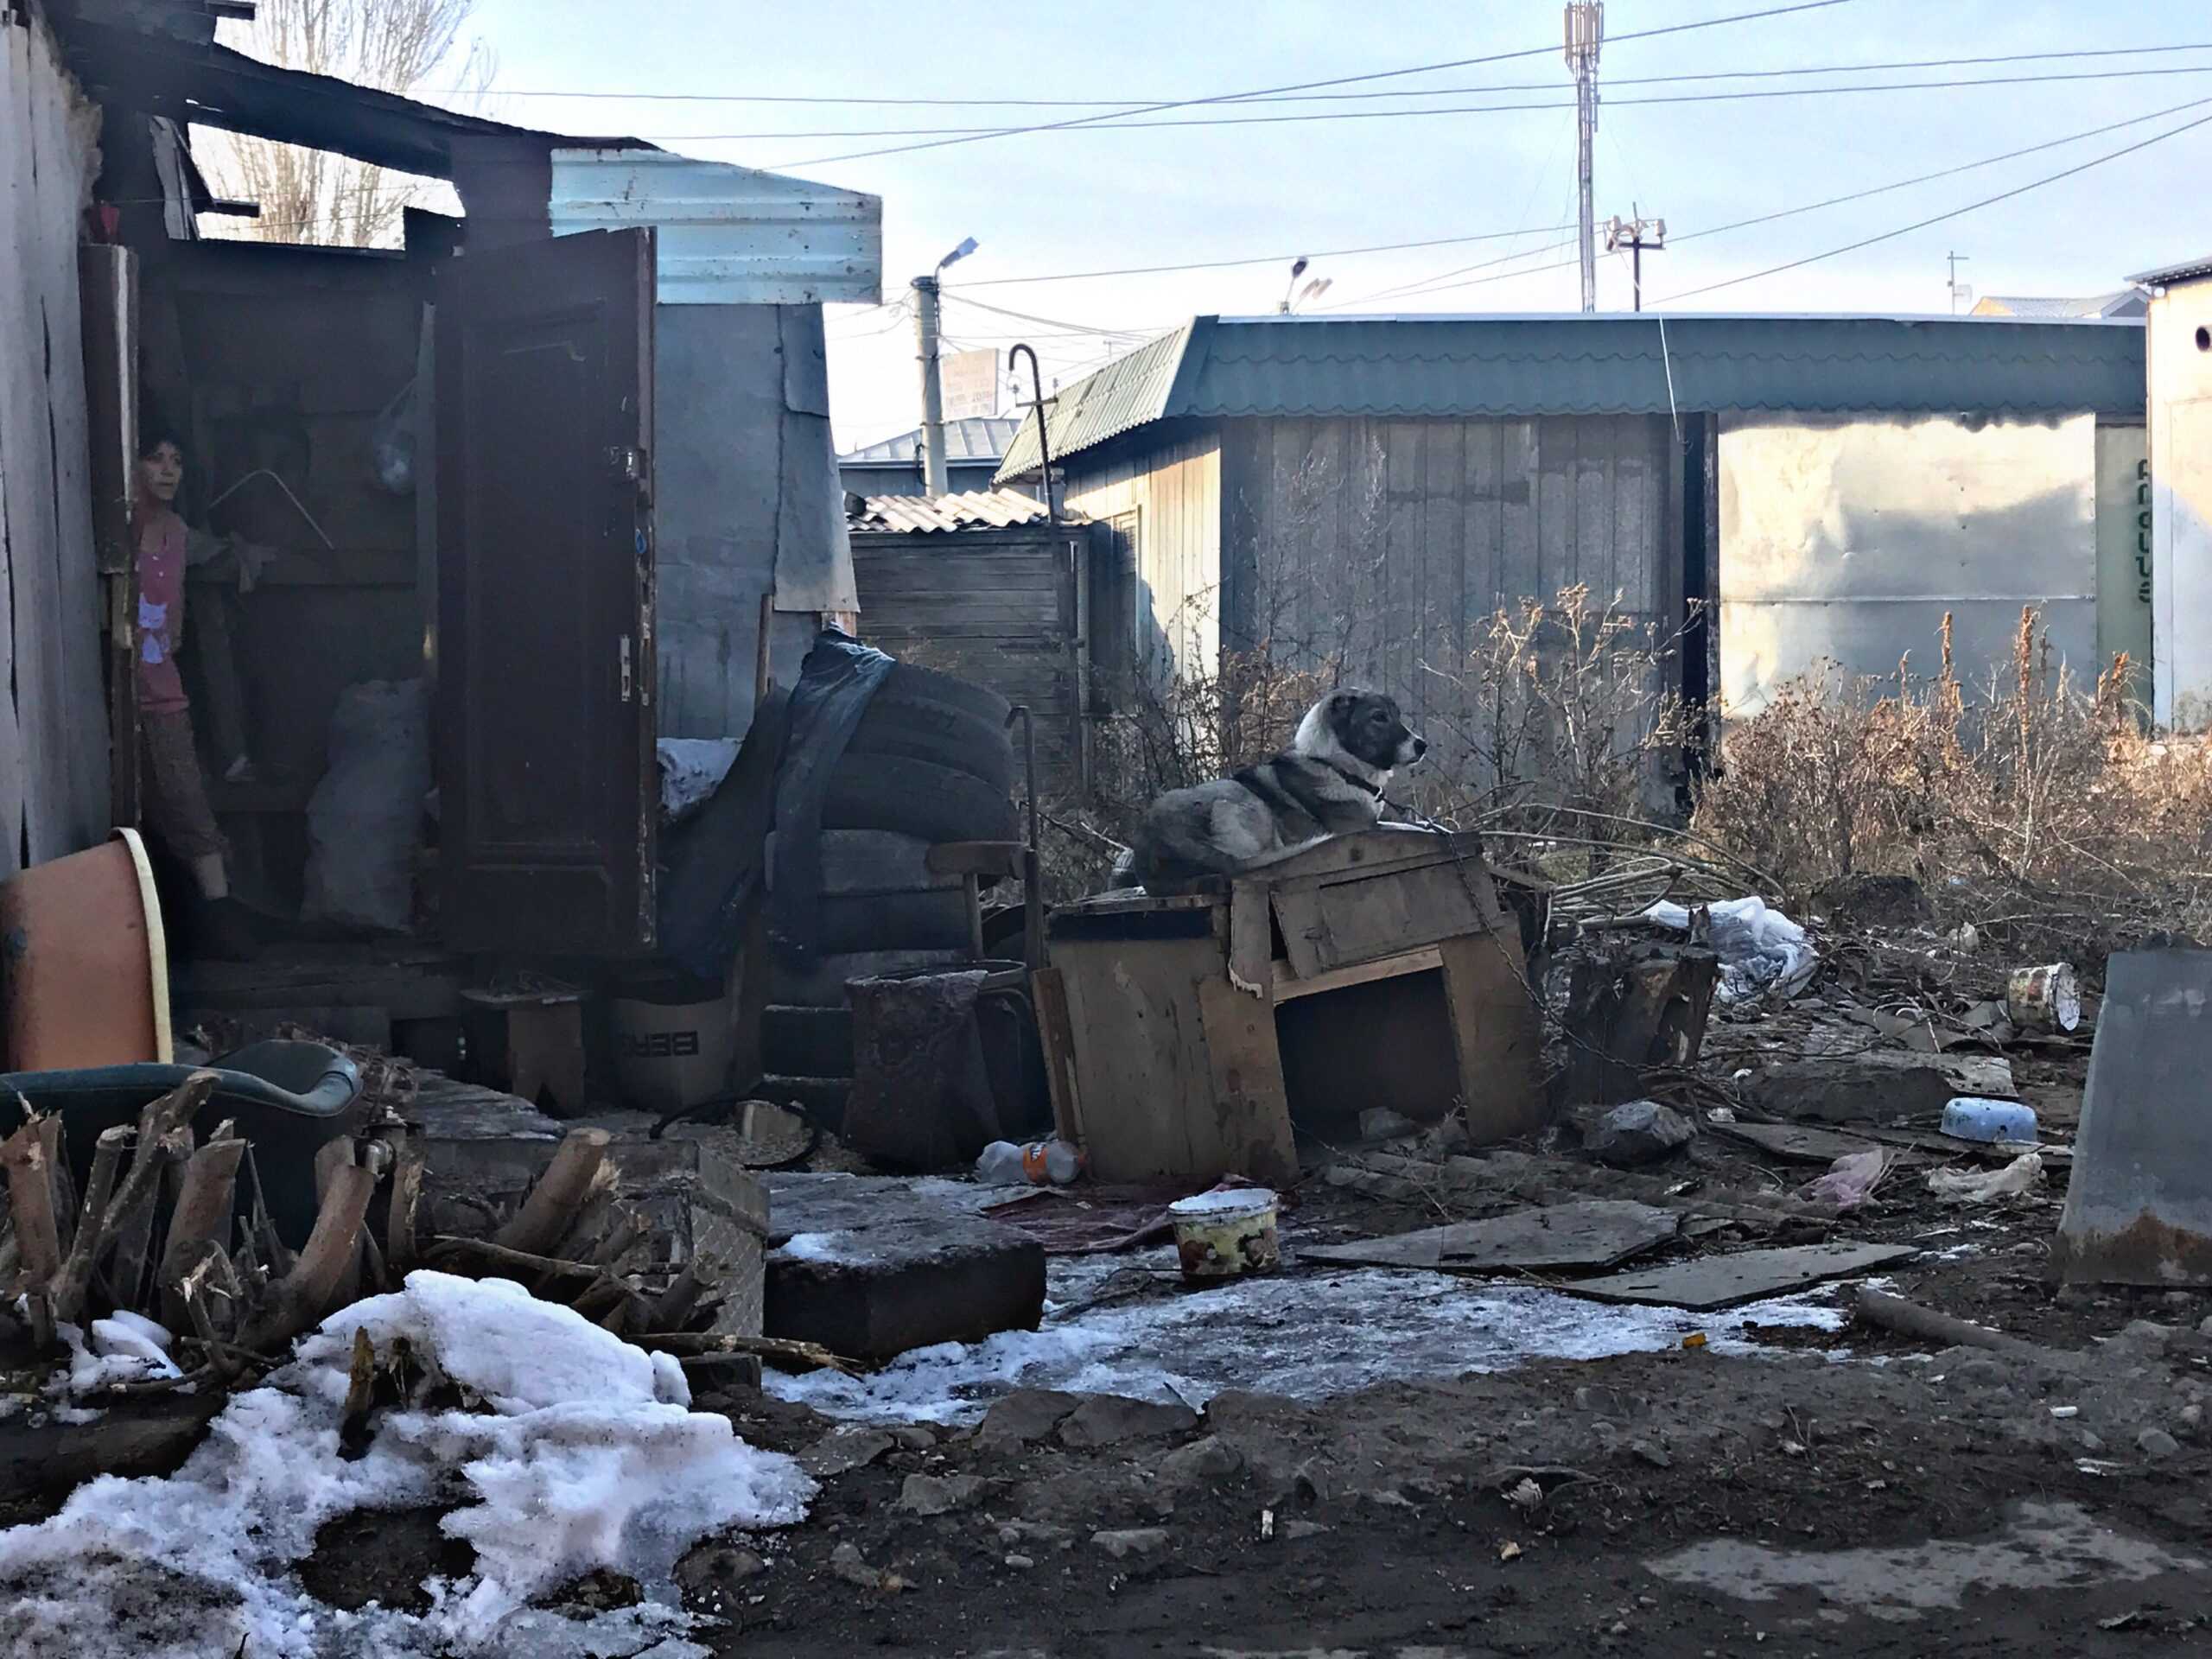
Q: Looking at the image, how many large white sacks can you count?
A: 1